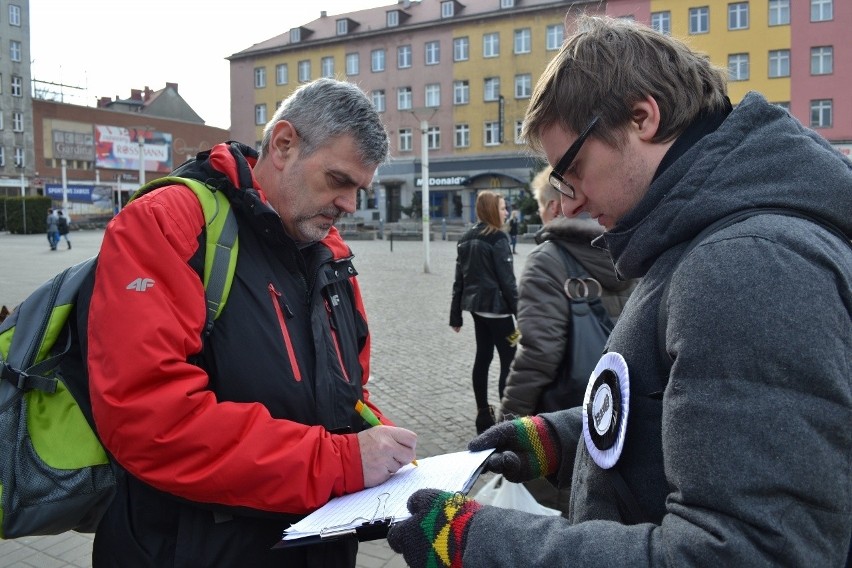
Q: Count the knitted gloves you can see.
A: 2